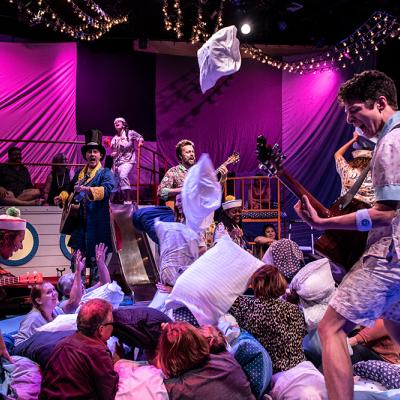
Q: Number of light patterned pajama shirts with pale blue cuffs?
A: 1